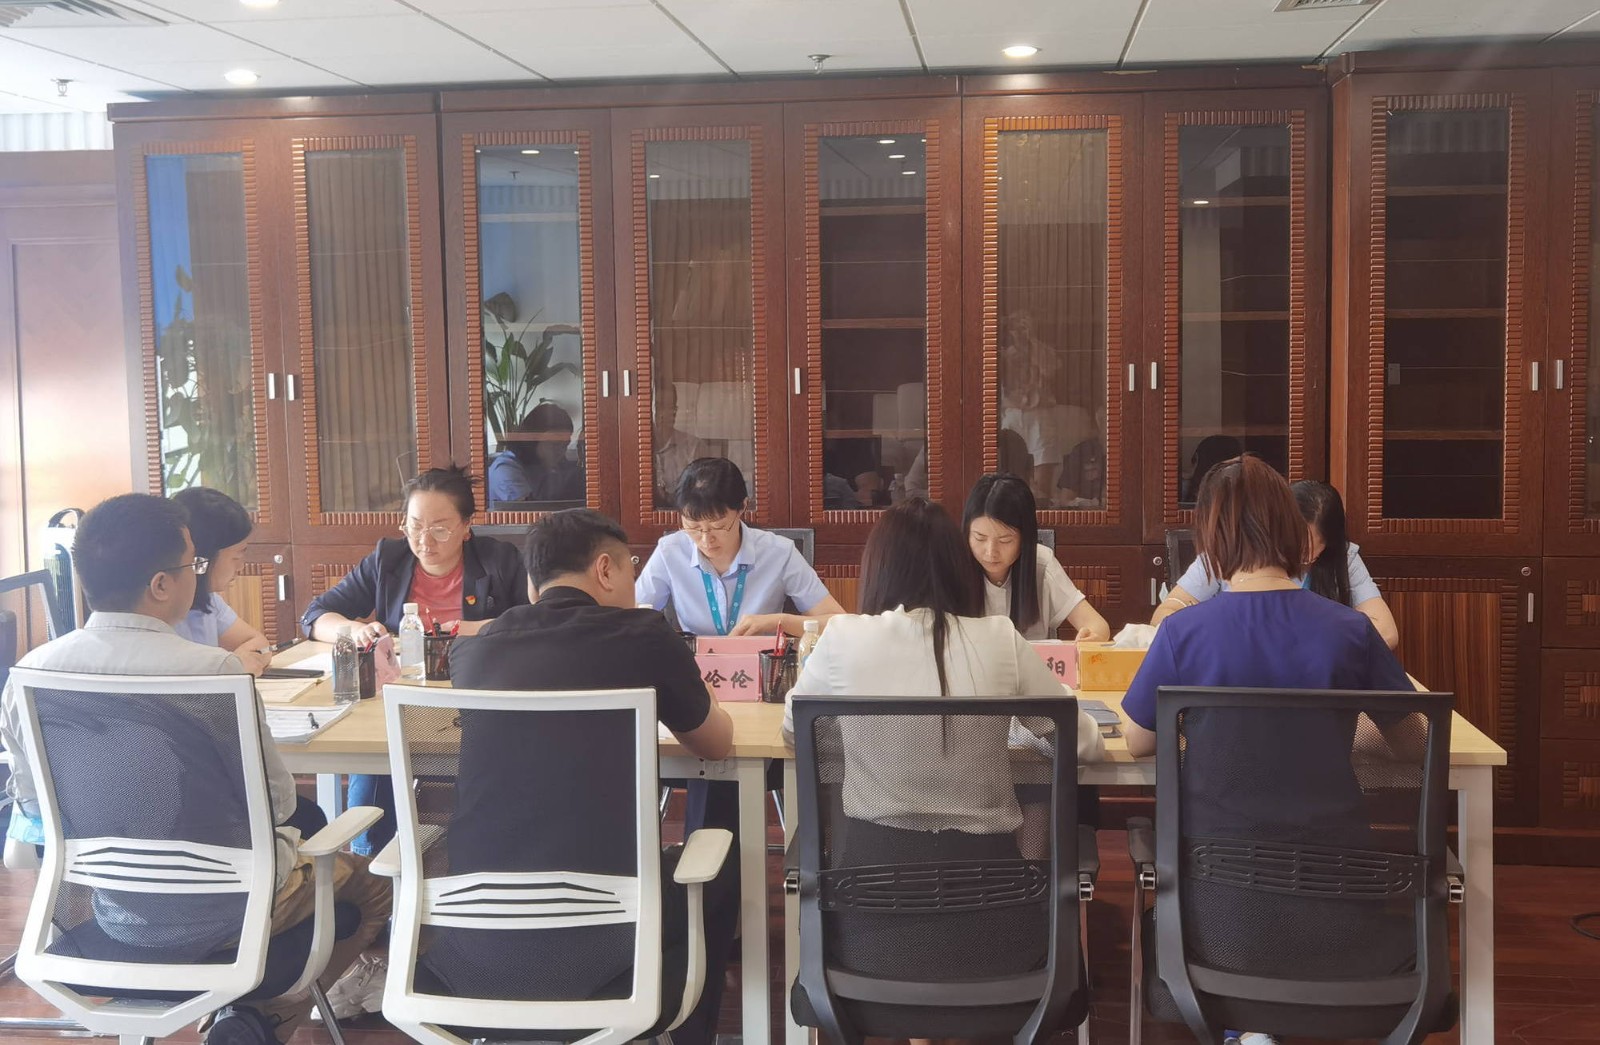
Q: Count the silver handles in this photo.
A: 12